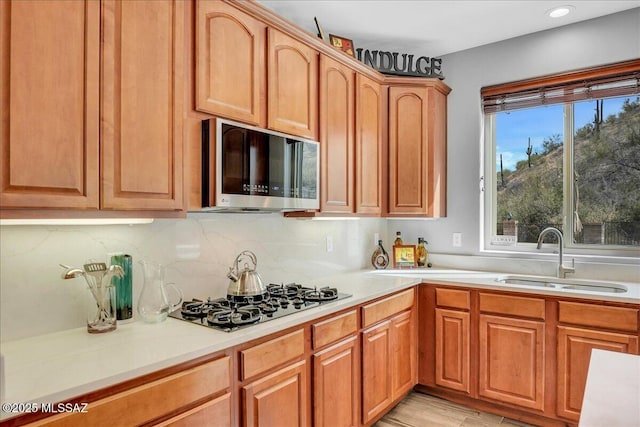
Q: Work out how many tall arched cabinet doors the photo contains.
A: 3